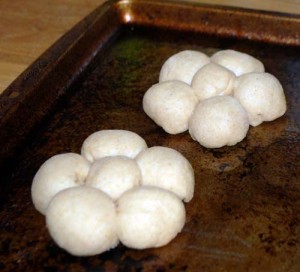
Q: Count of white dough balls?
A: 12